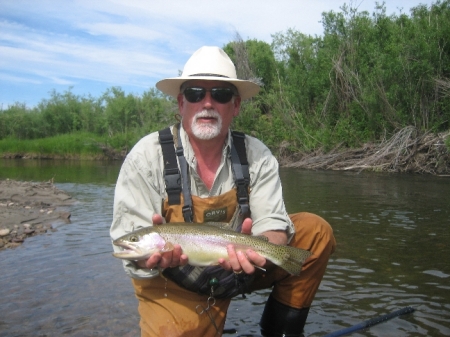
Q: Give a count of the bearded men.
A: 1